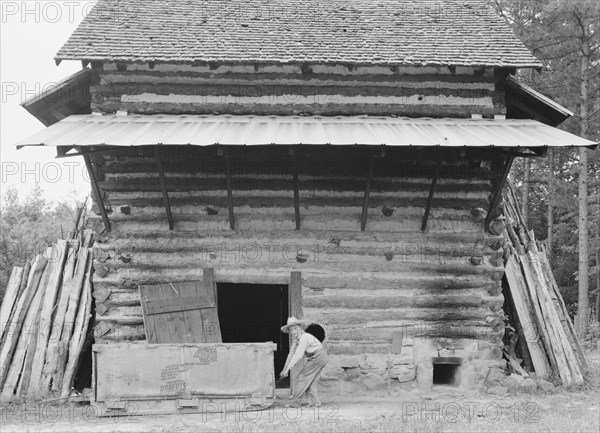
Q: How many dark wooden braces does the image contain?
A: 7